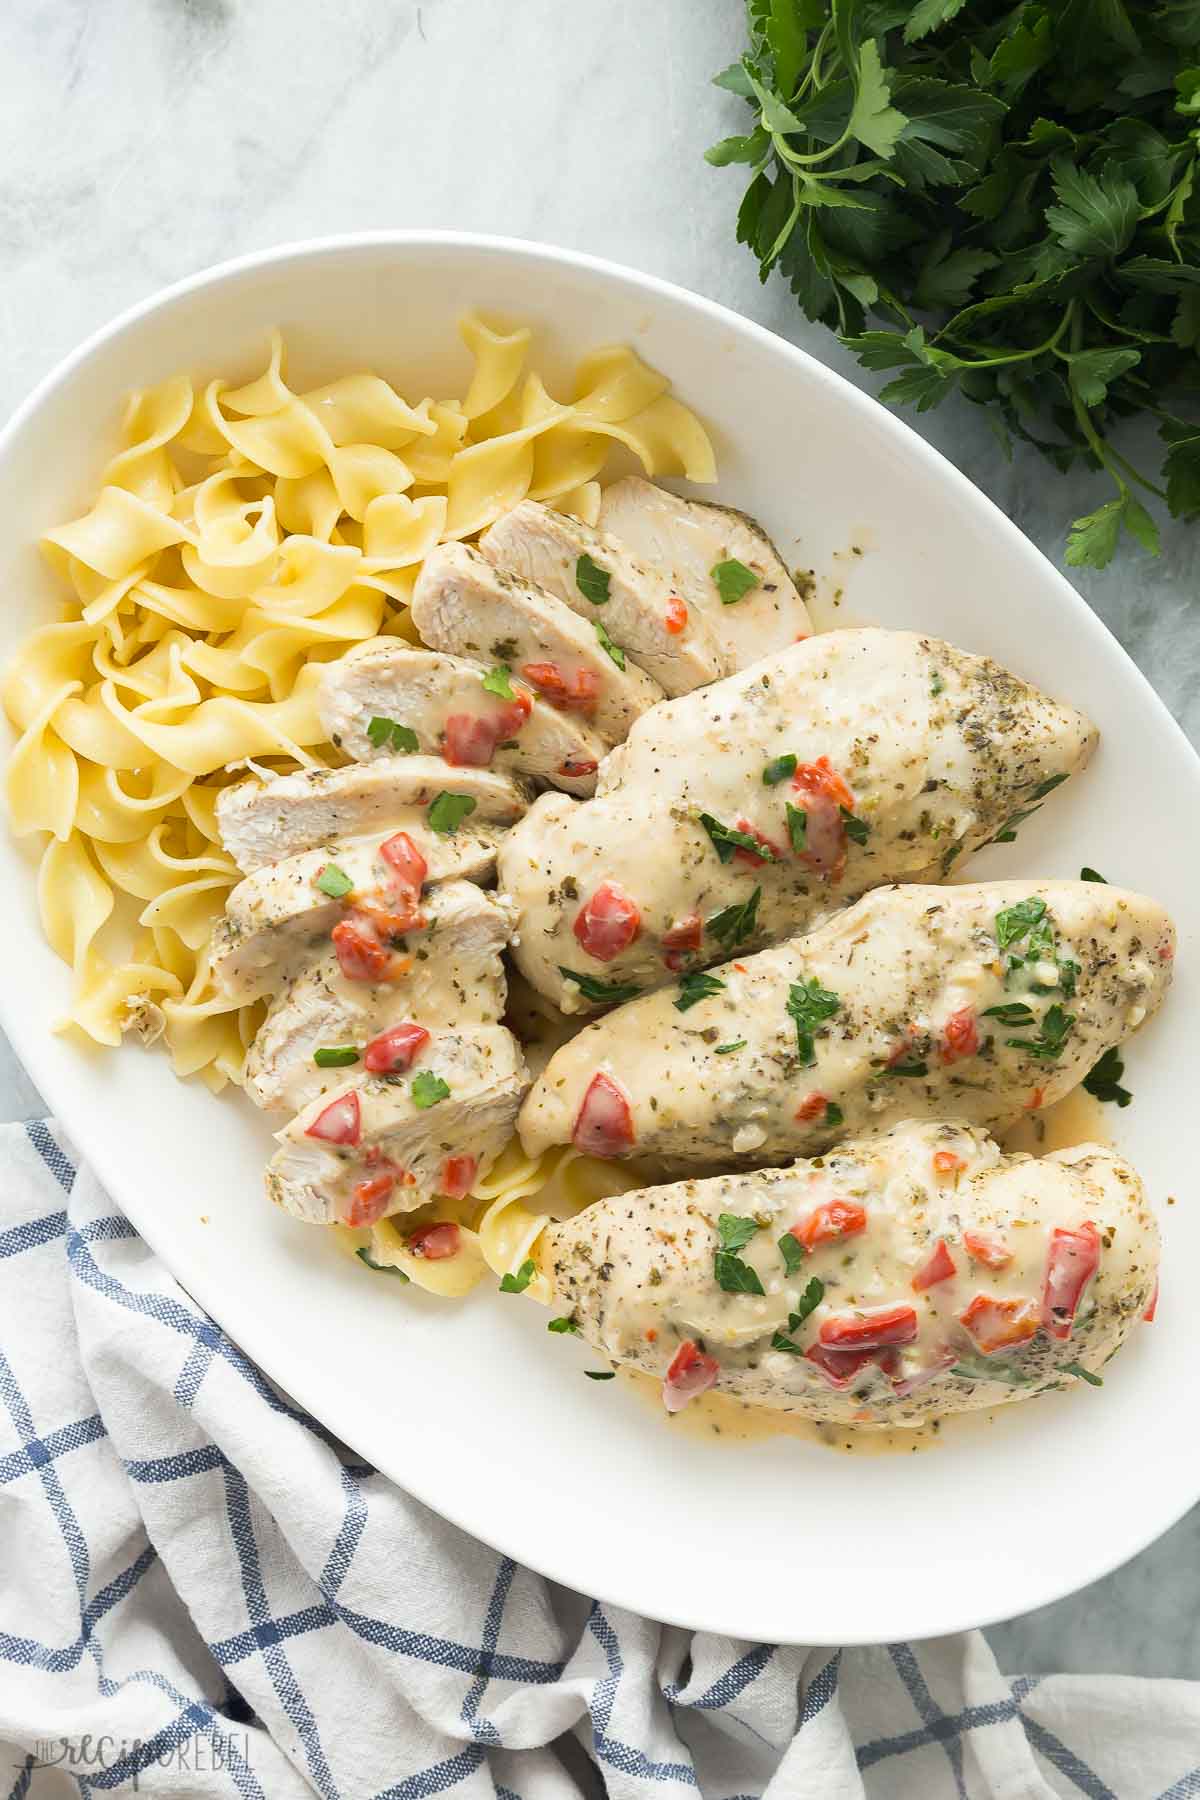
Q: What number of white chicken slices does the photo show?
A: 8